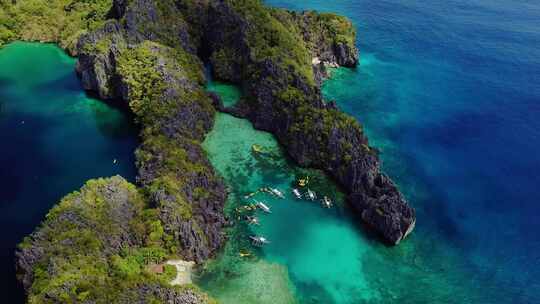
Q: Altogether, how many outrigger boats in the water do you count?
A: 7